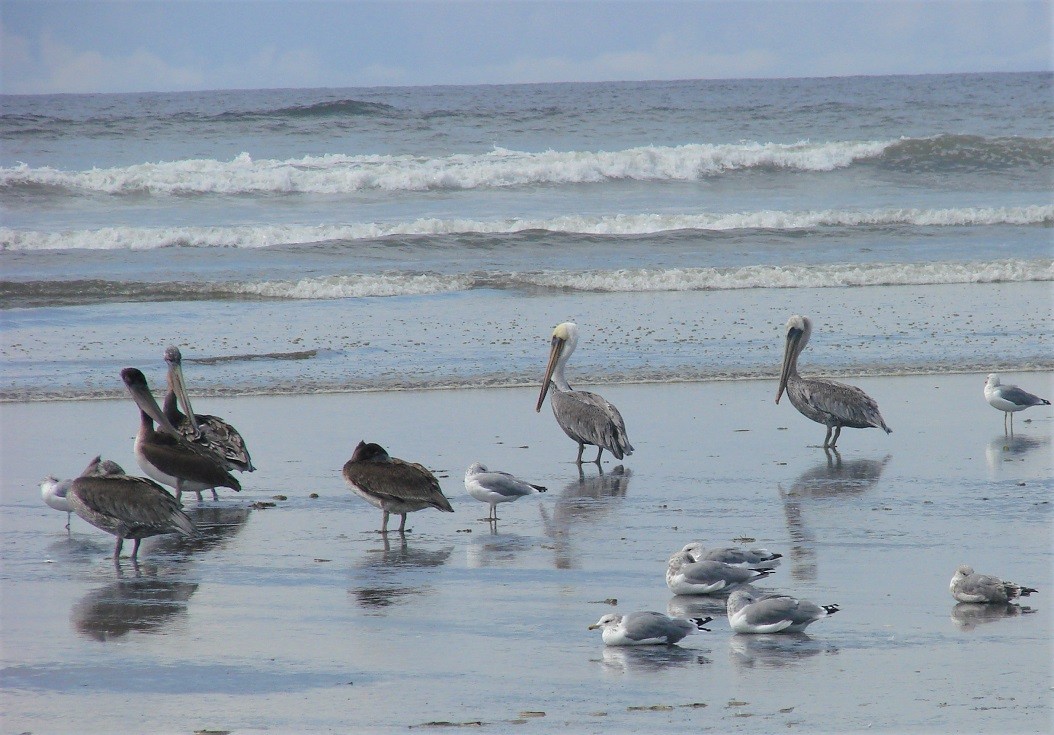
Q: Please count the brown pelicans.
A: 6